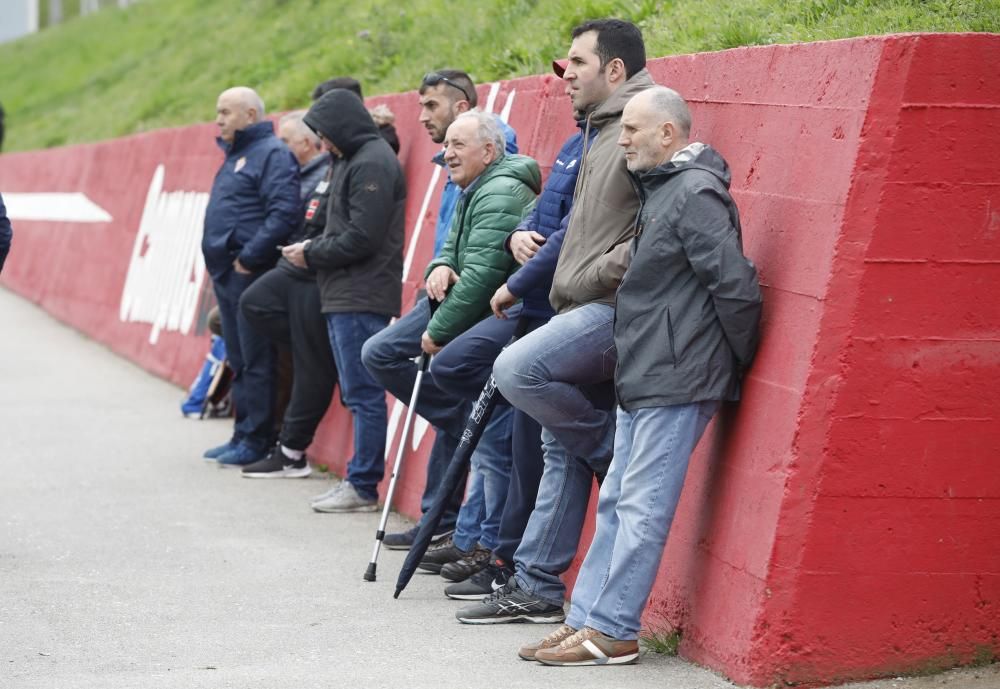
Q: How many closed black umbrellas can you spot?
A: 1